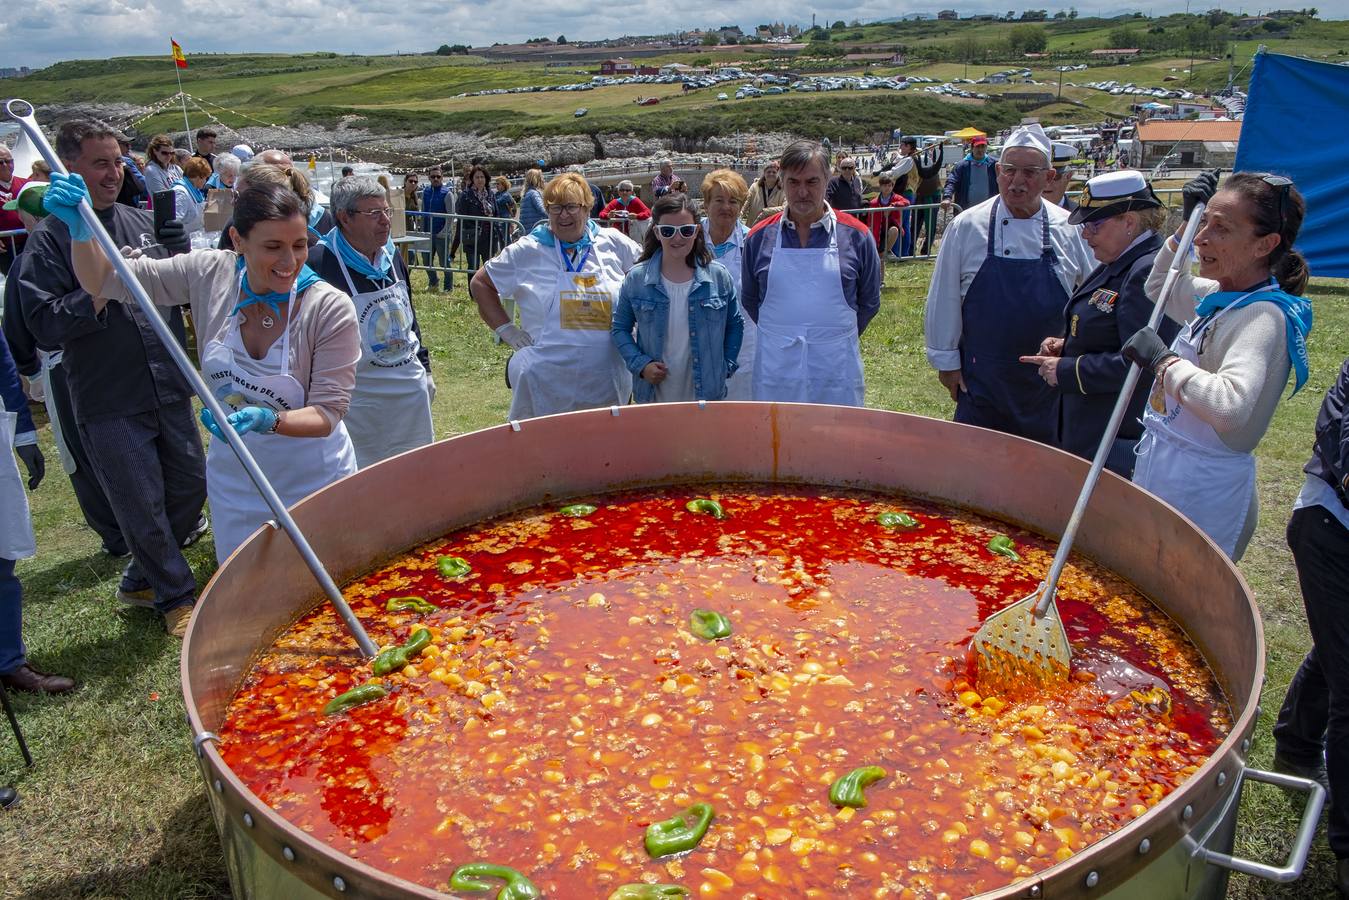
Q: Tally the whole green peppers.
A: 13